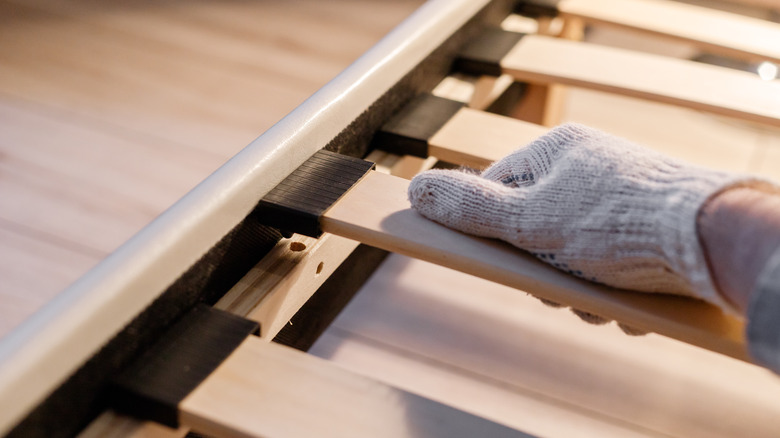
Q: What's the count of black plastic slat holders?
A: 5